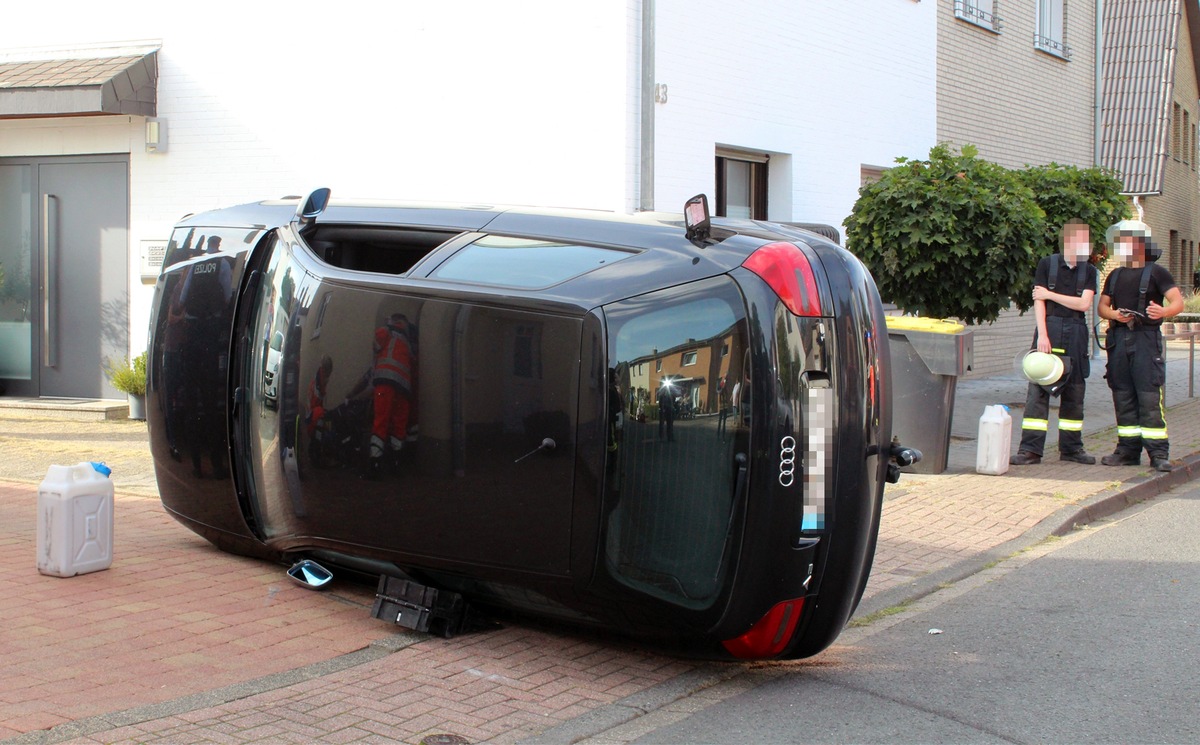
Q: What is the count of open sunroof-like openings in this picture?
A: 1